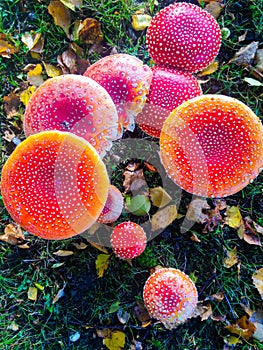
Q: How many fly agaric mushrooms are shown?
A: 9